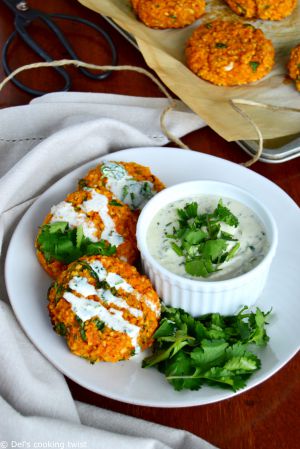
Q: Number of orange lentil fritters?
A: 7